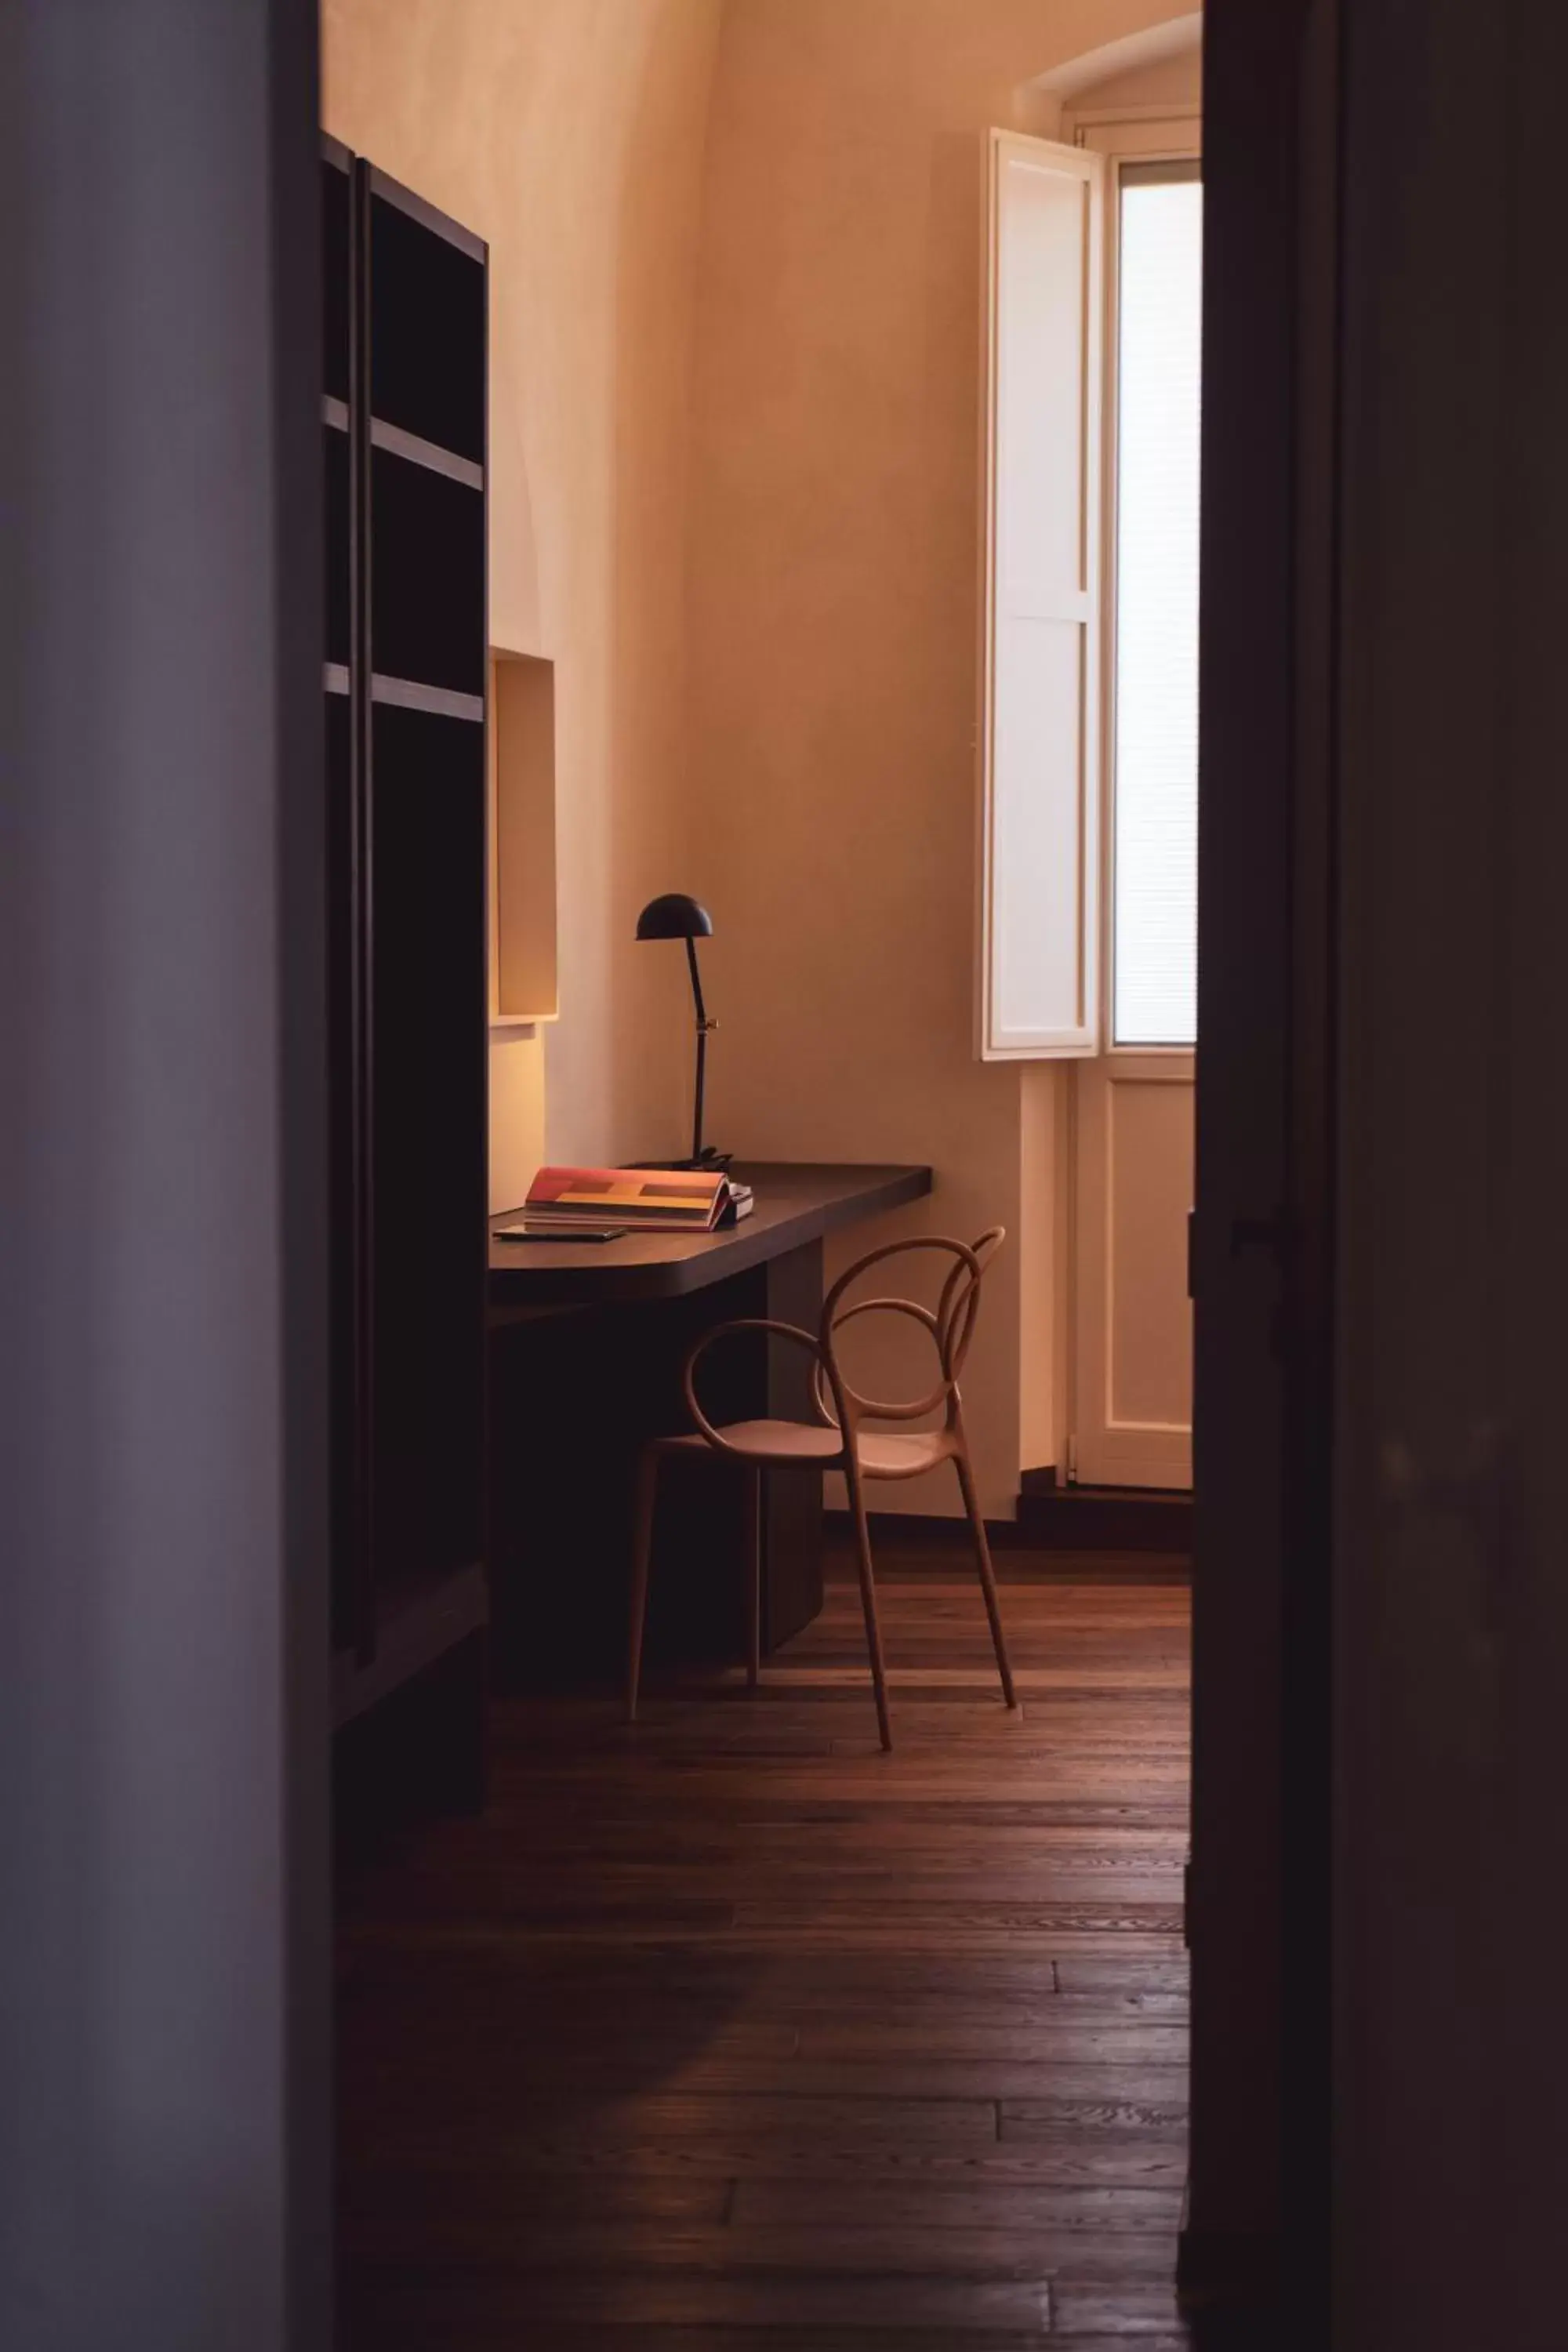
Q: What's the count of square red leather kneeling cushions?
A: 0